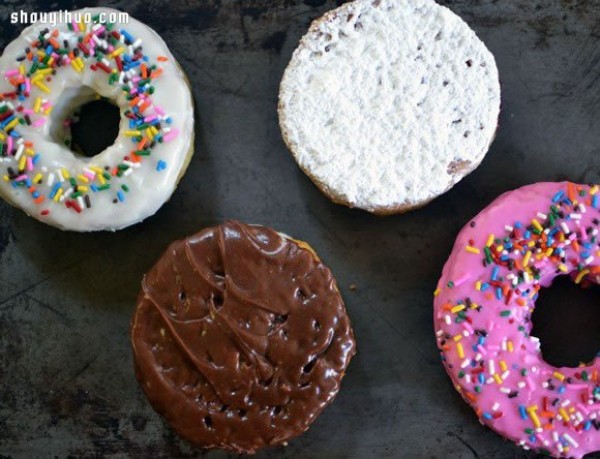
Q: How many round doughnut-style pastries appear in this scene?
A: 4